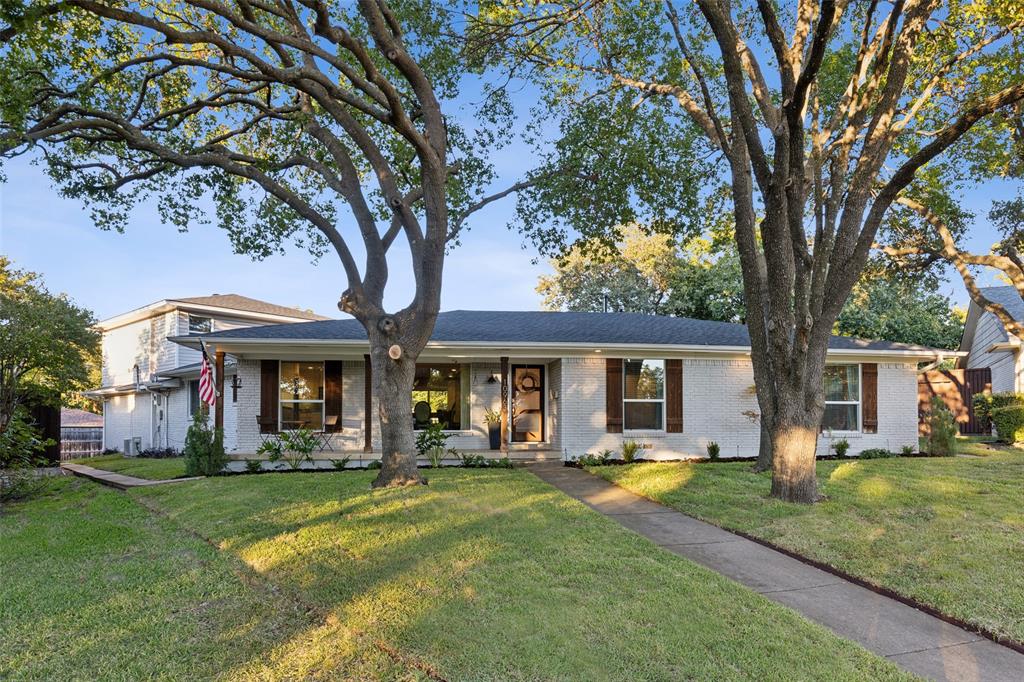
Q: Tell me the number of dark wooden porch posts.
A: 3